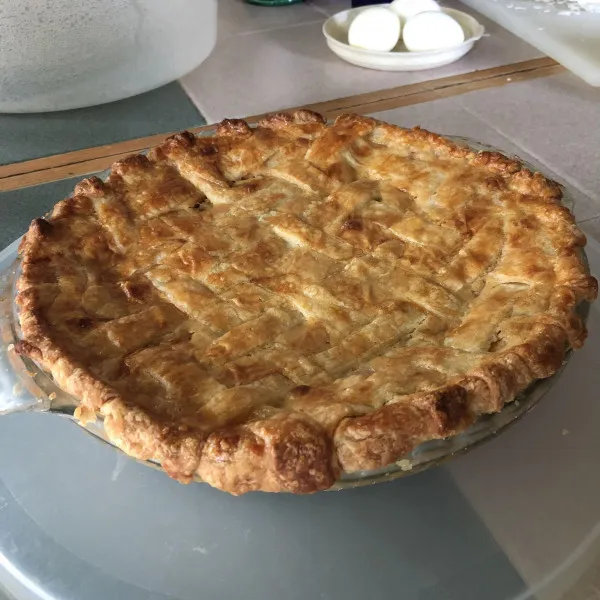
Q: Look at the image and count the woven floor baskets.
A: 0